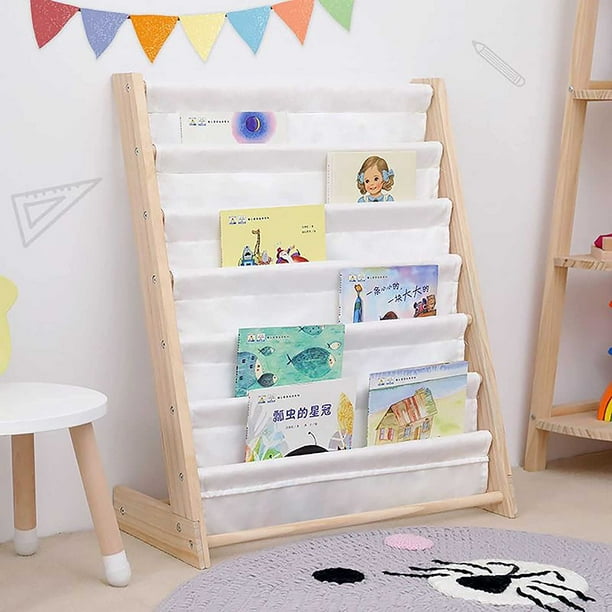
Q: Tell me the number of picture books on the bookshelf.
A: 7